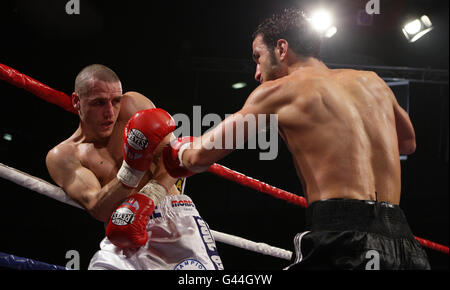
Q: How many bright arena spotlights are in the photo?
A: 2